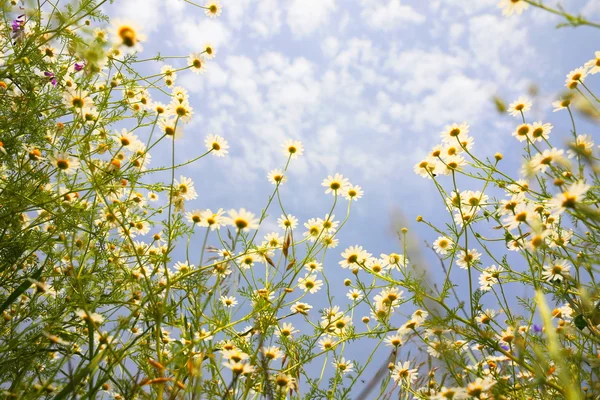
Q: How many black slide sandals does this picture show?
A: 0